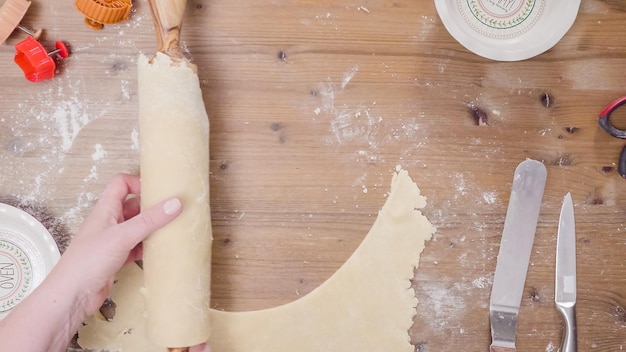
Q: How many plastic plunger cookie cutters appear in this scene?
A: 3